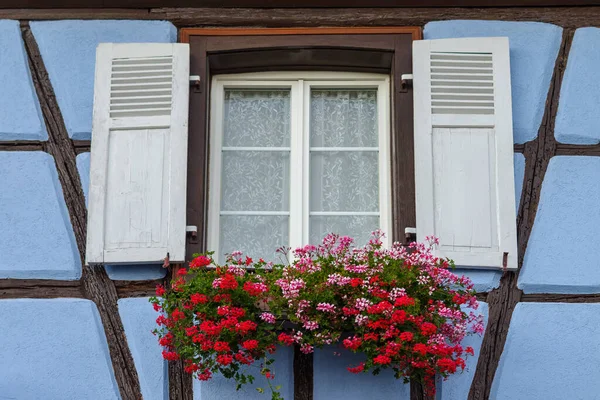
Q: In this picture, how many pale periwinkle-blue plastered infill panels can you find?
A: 14